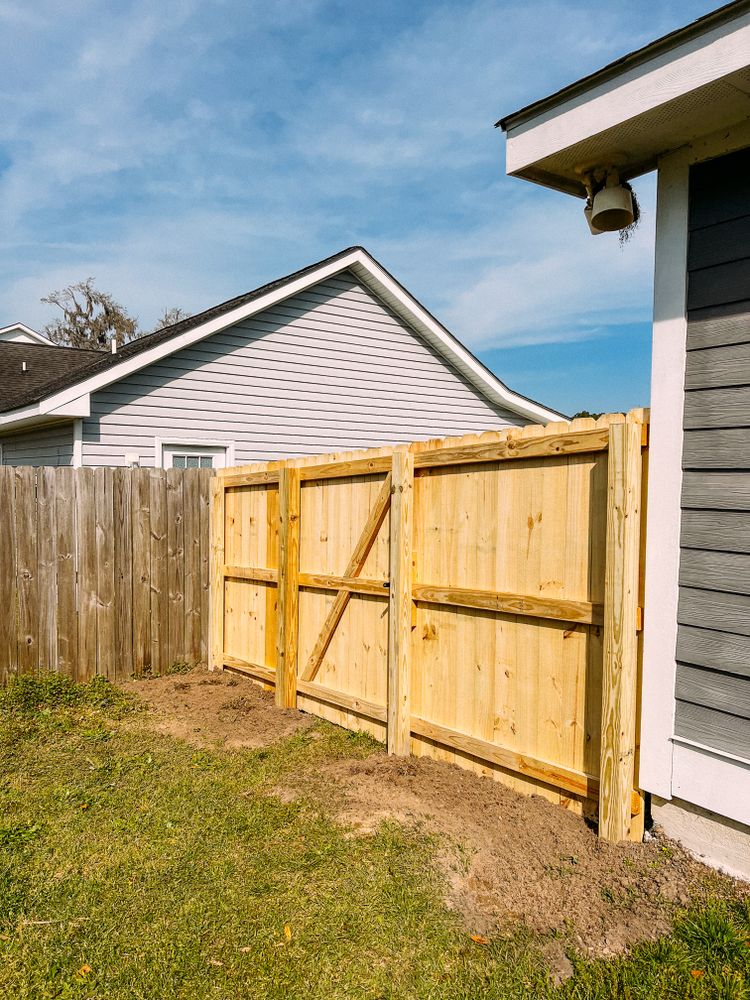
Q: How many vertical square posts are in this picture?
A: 4